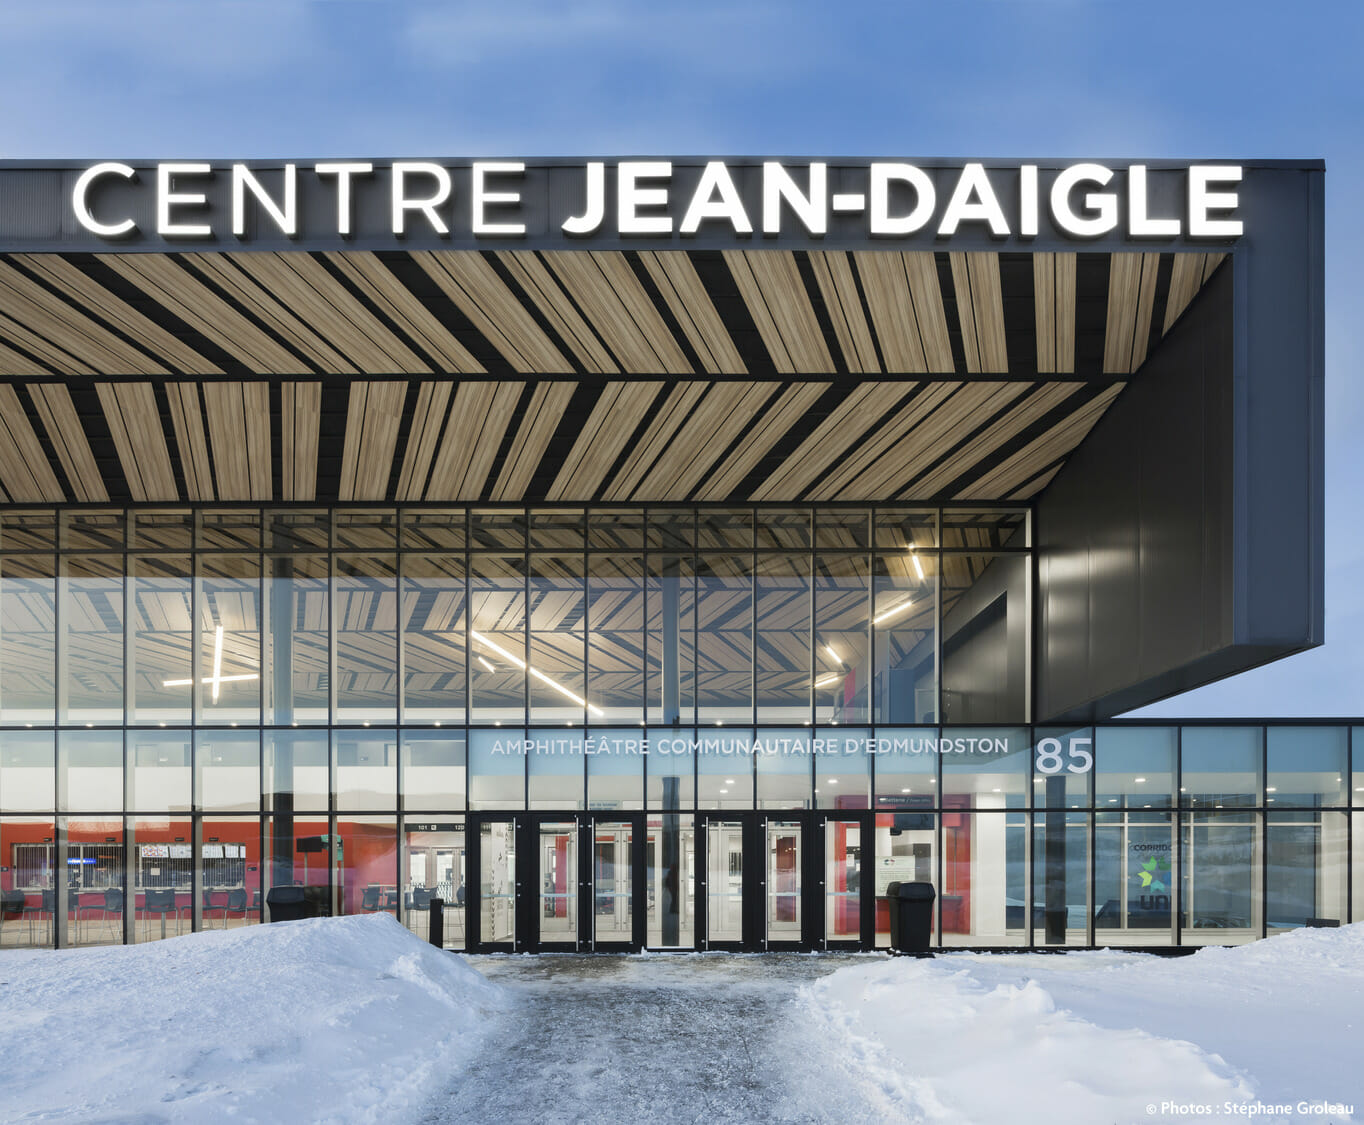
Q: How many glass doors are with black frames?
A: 6